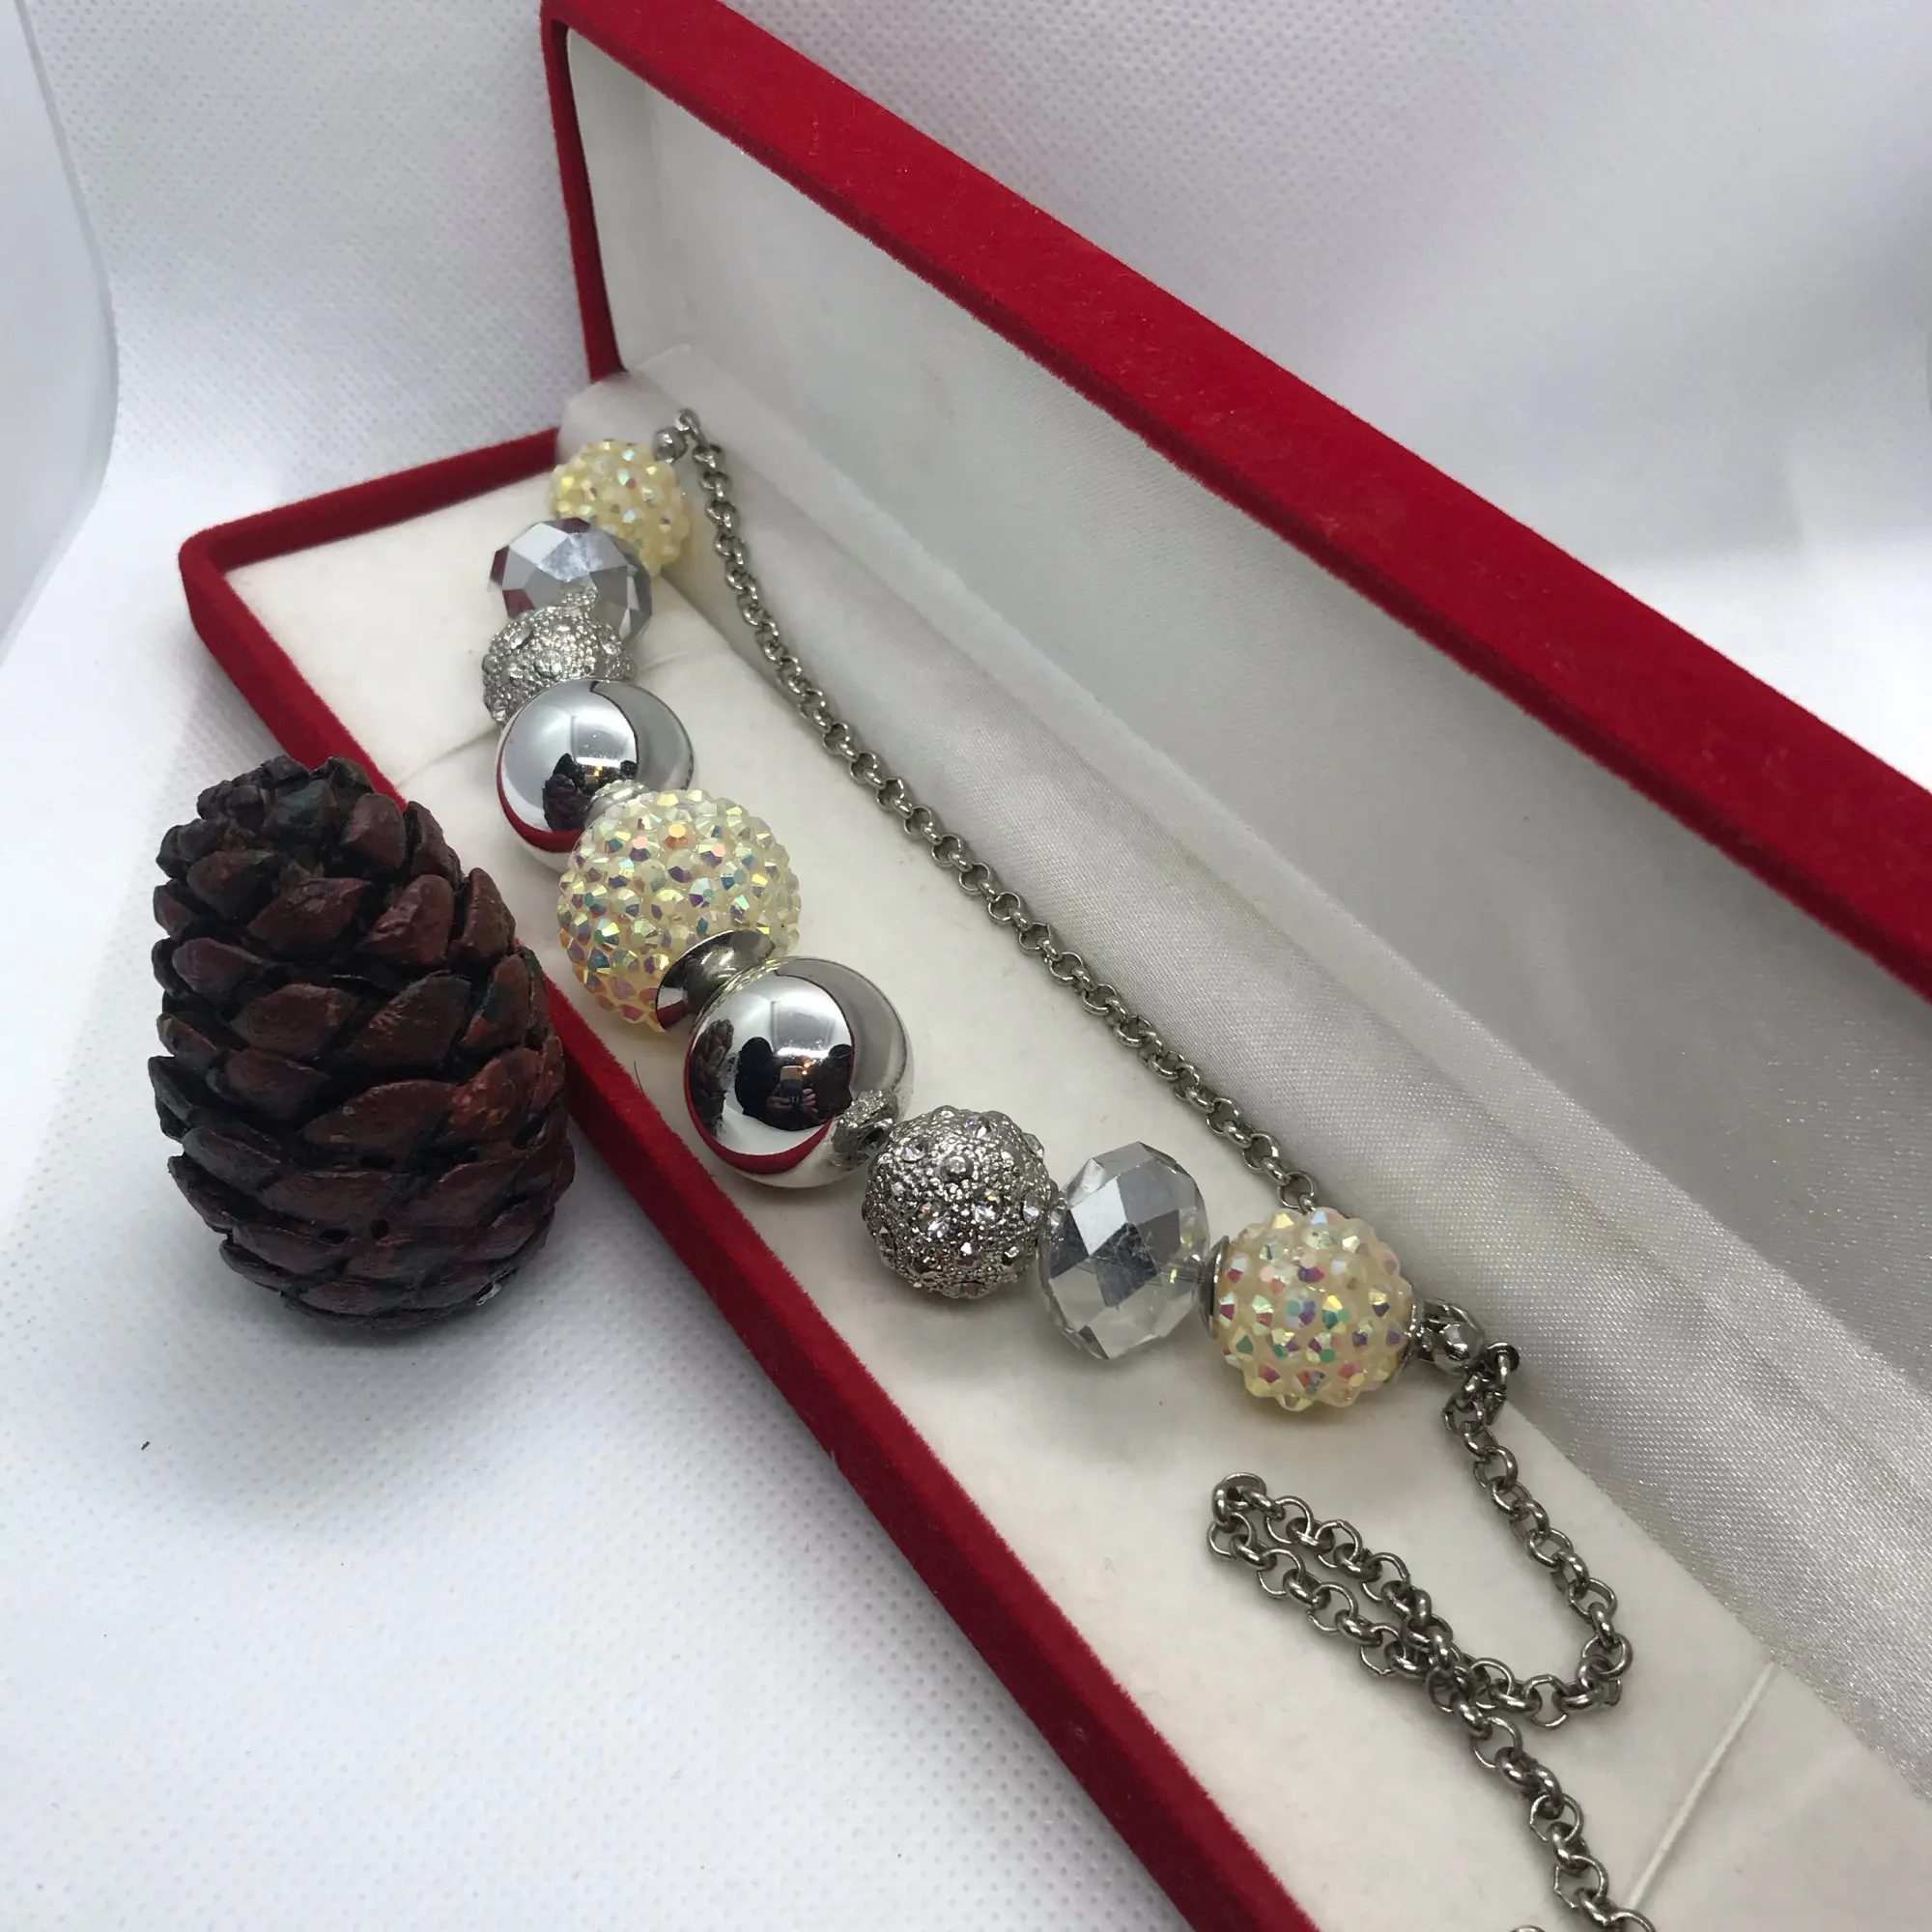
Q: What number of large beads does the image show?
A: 9